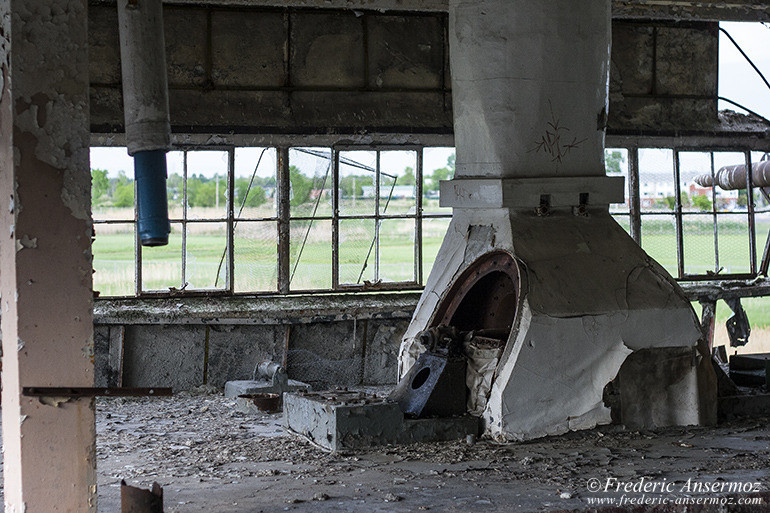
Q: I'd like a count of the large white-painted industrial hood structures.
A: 1